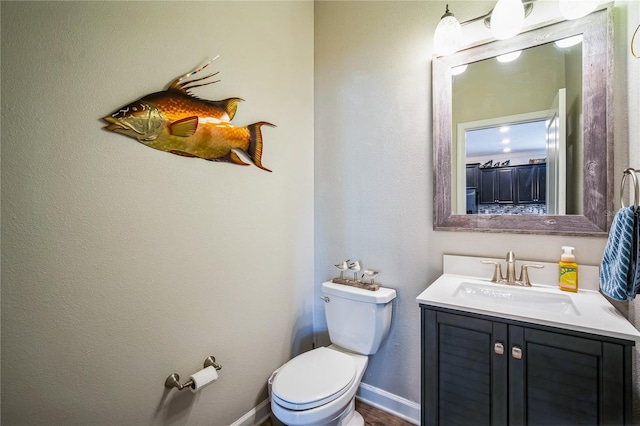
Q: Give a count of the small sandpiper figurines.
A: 3